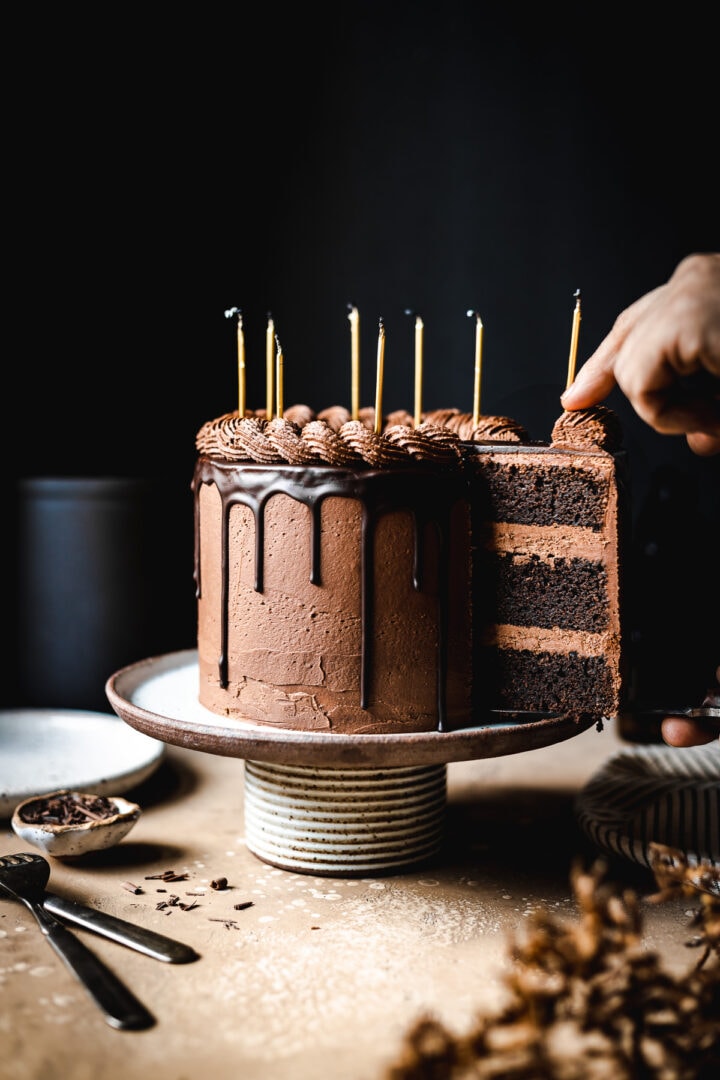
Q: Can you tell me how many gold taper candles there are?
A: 8